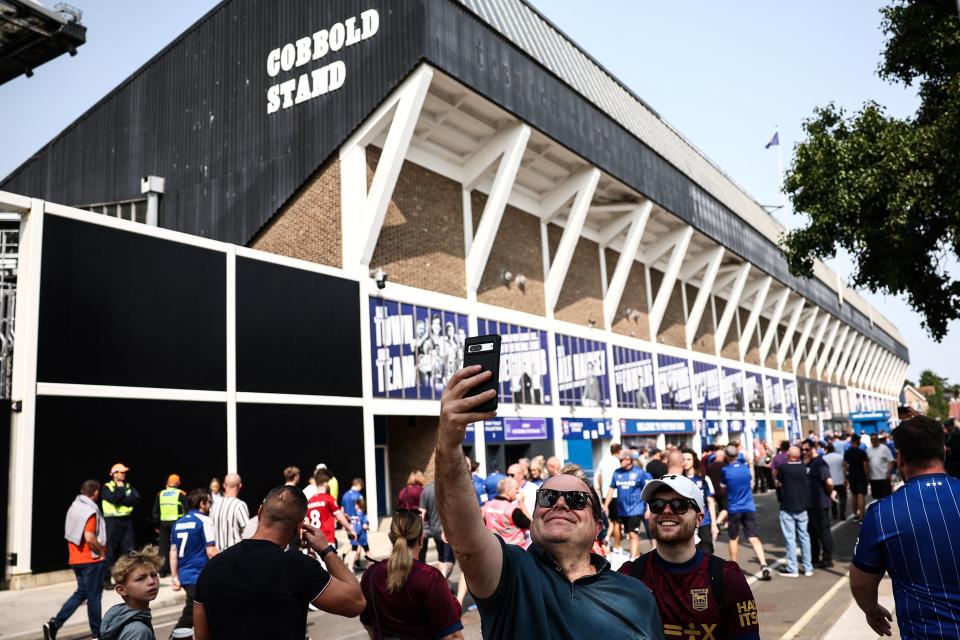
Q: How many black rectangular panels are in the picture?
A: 4